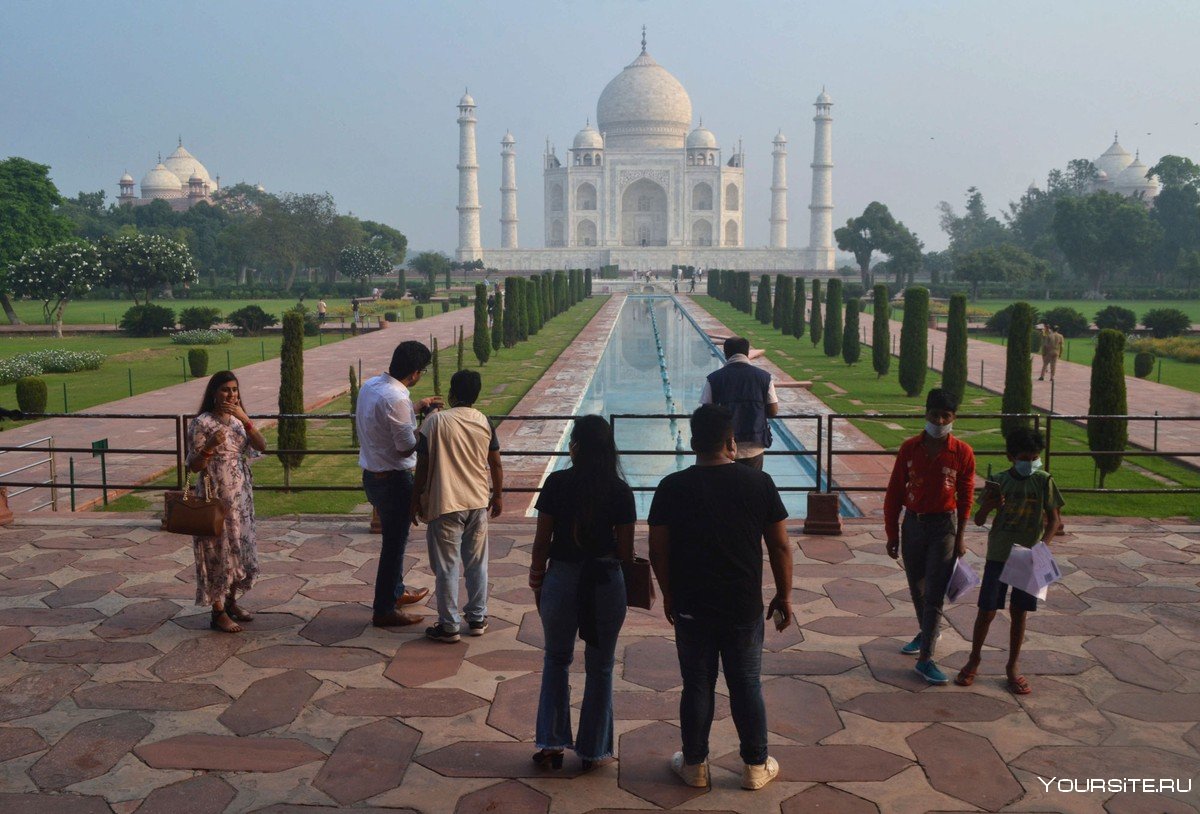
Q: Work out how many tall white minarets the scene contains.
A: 4